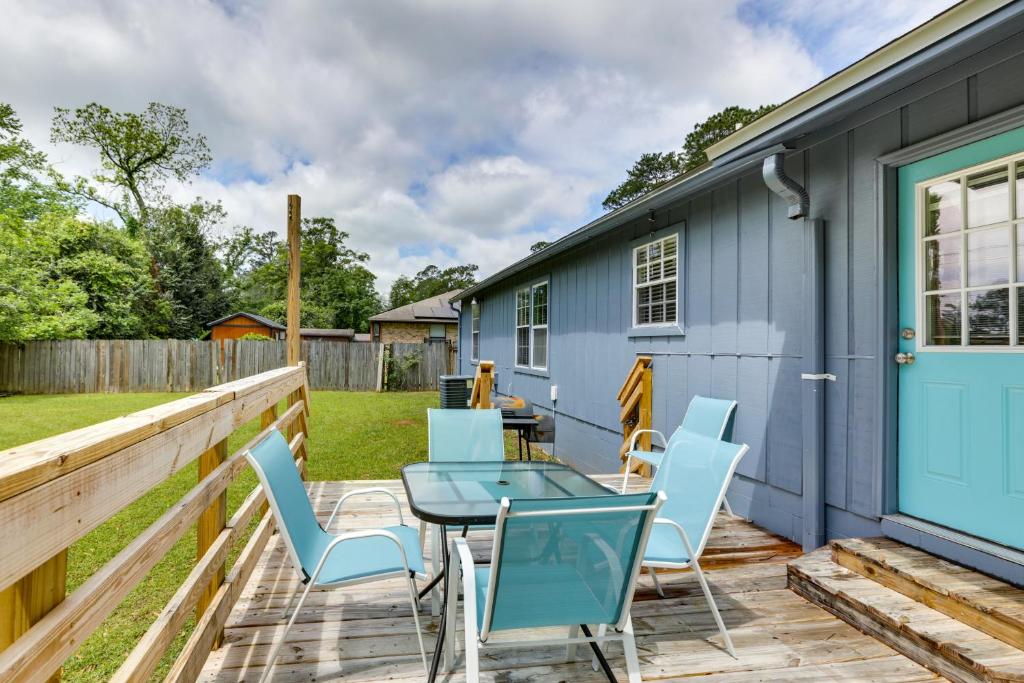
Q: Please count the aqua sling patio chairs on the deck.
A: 5